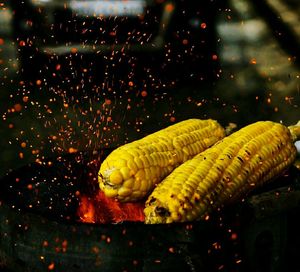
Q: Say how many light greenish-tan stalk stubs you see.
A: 2